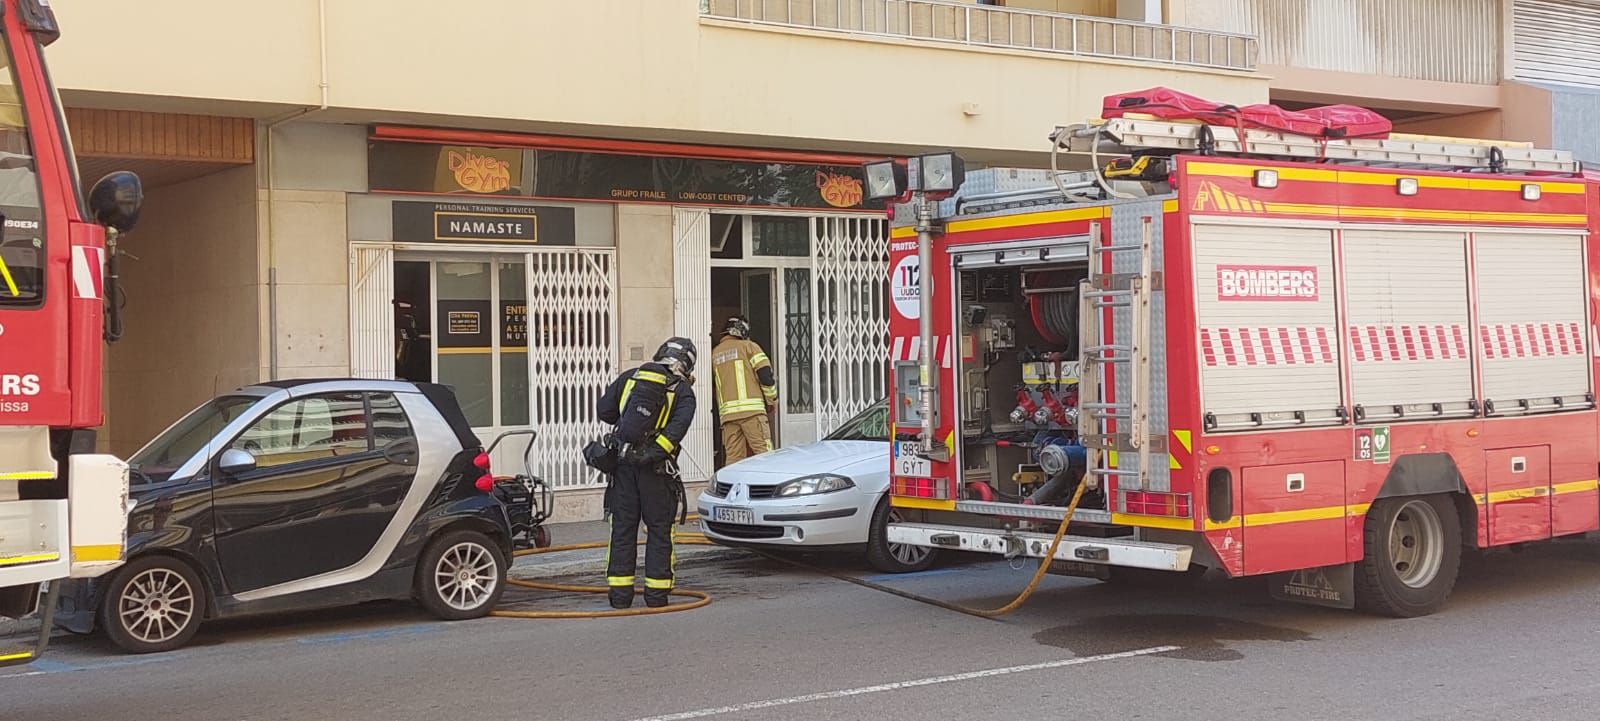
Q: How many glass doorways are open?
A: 2